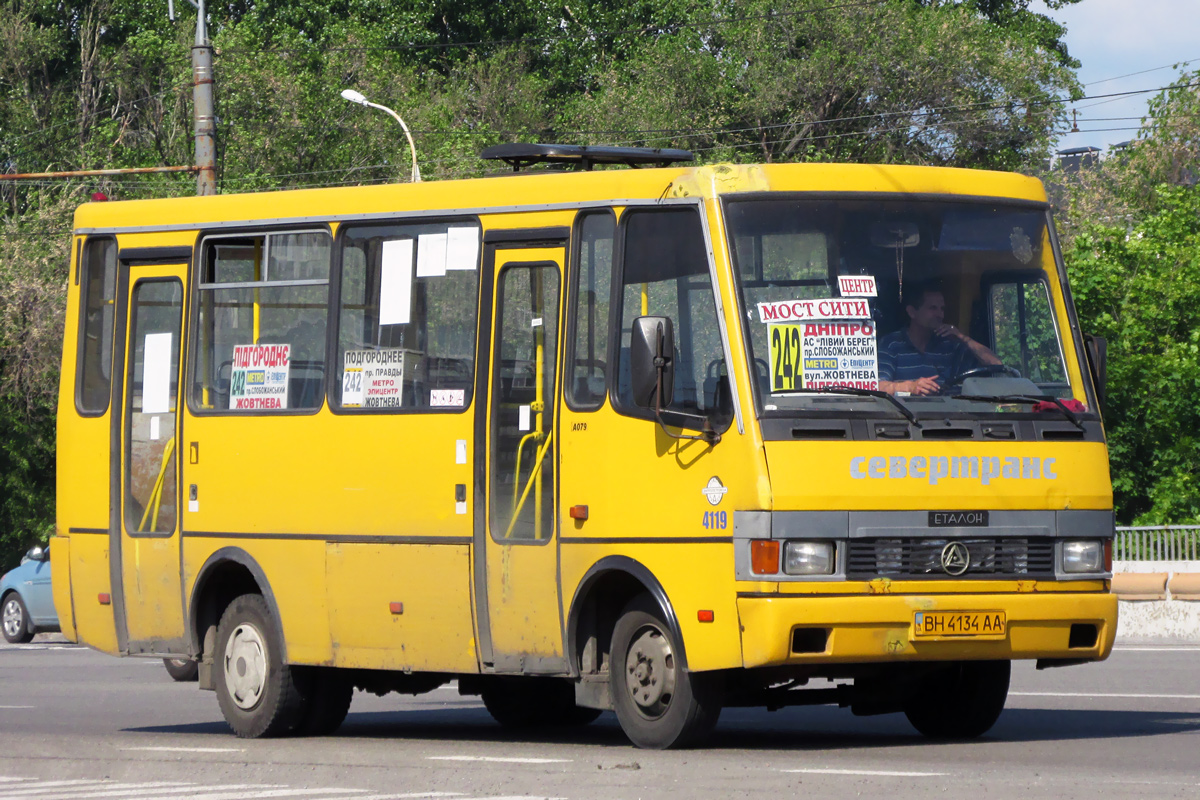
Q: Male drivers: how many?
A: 1